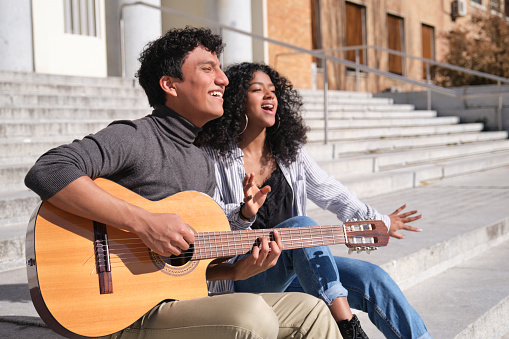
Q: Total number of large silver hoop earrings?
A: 2